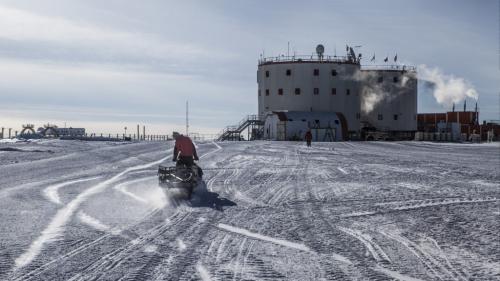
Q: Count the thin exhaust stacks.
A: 3